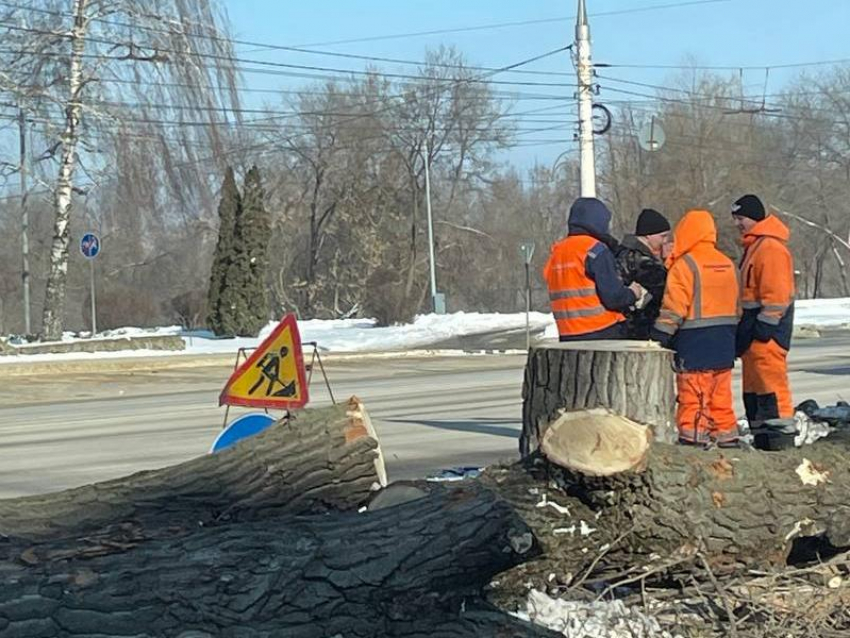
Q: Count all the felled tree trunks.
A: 3